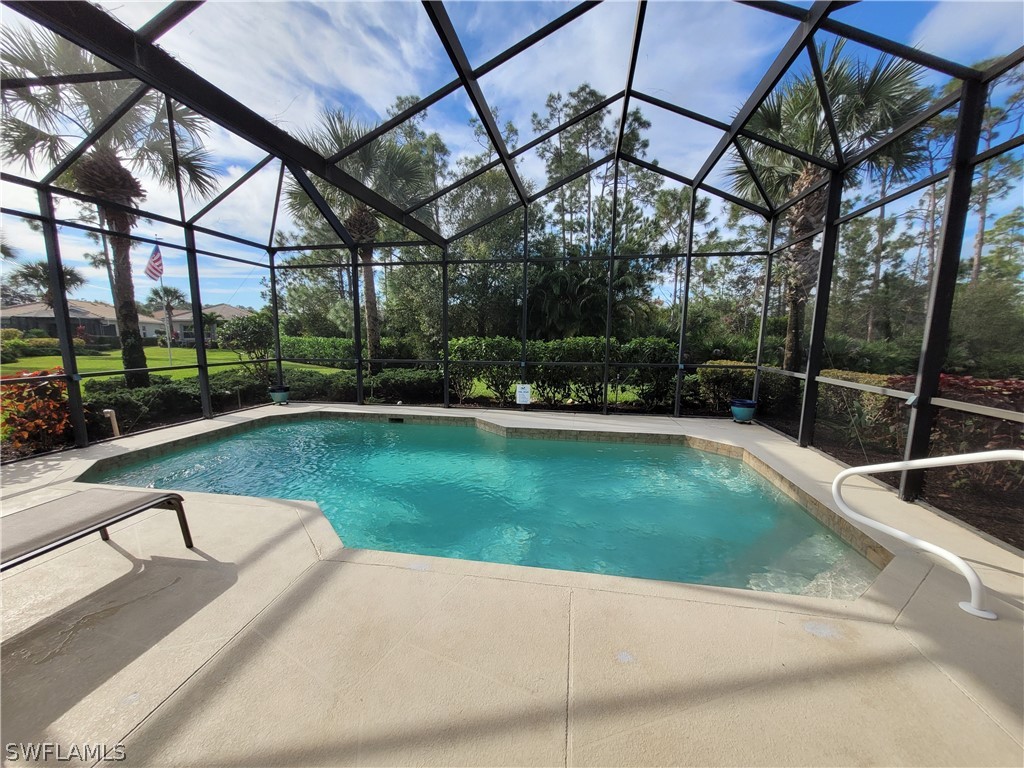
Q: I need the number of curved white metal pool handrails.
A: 1